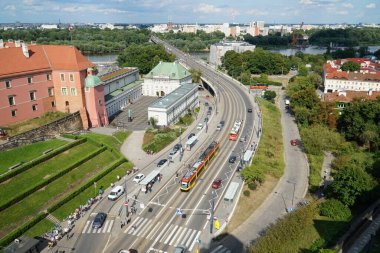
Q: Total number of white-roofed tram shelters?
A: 4